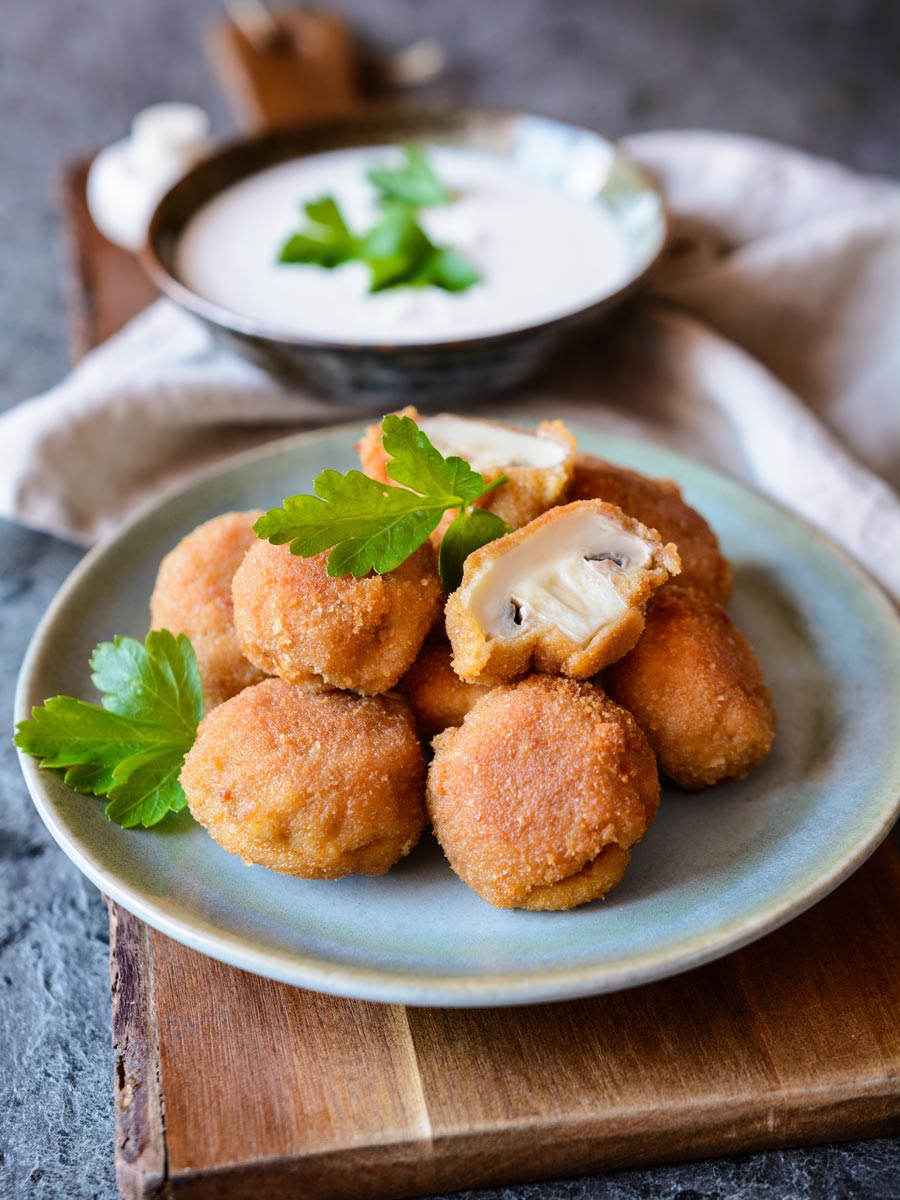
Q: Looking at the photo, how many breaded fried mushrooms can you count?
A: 9